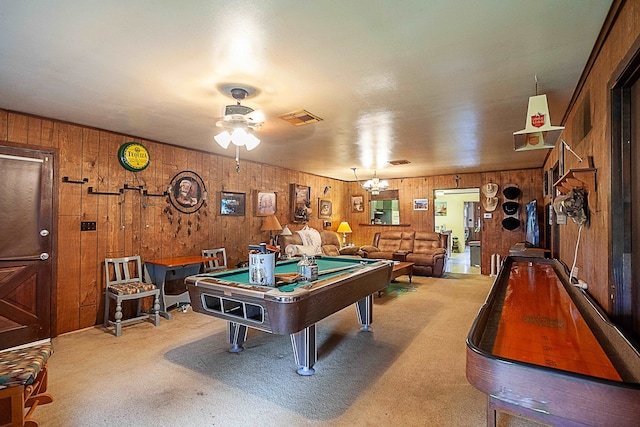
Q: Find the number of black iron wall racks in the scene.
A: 4